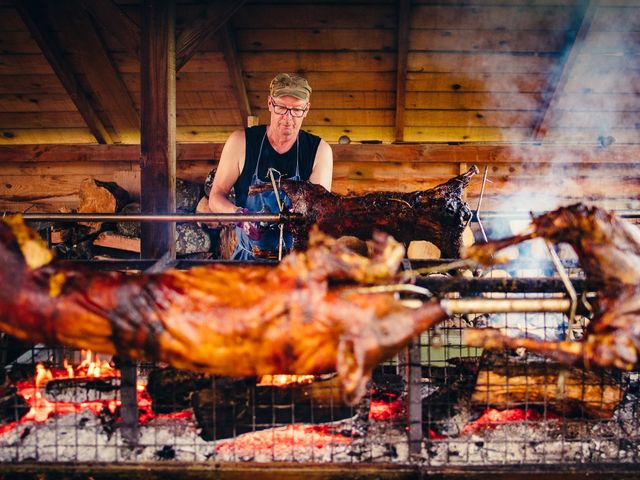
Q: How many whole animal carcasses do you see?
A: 3